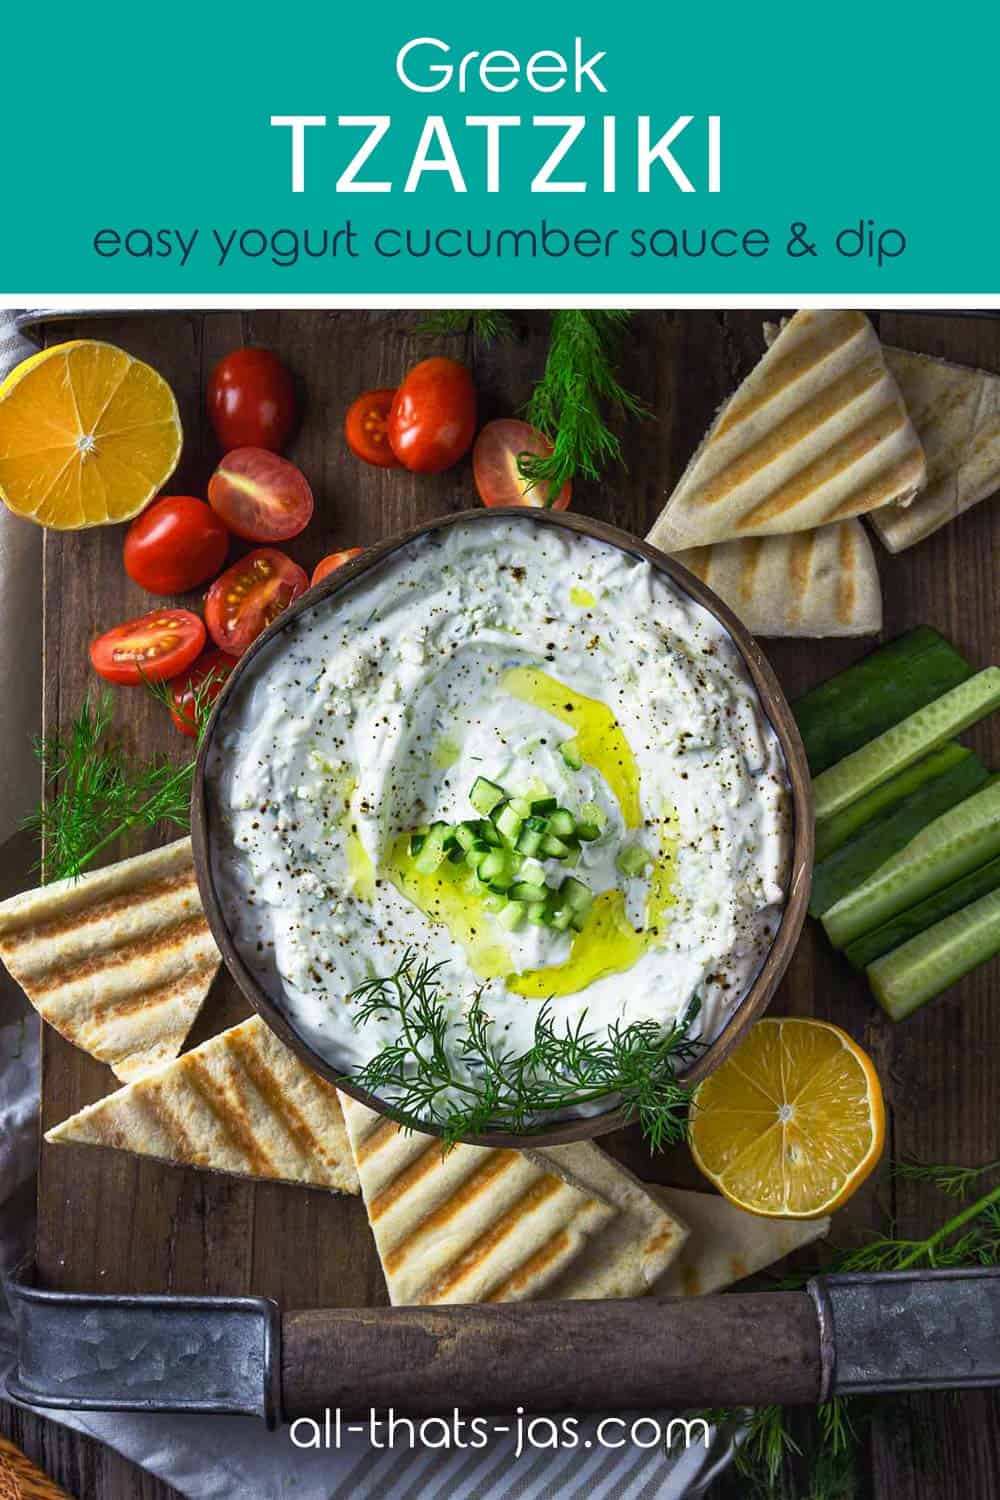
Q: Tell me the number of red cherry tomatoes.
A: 10